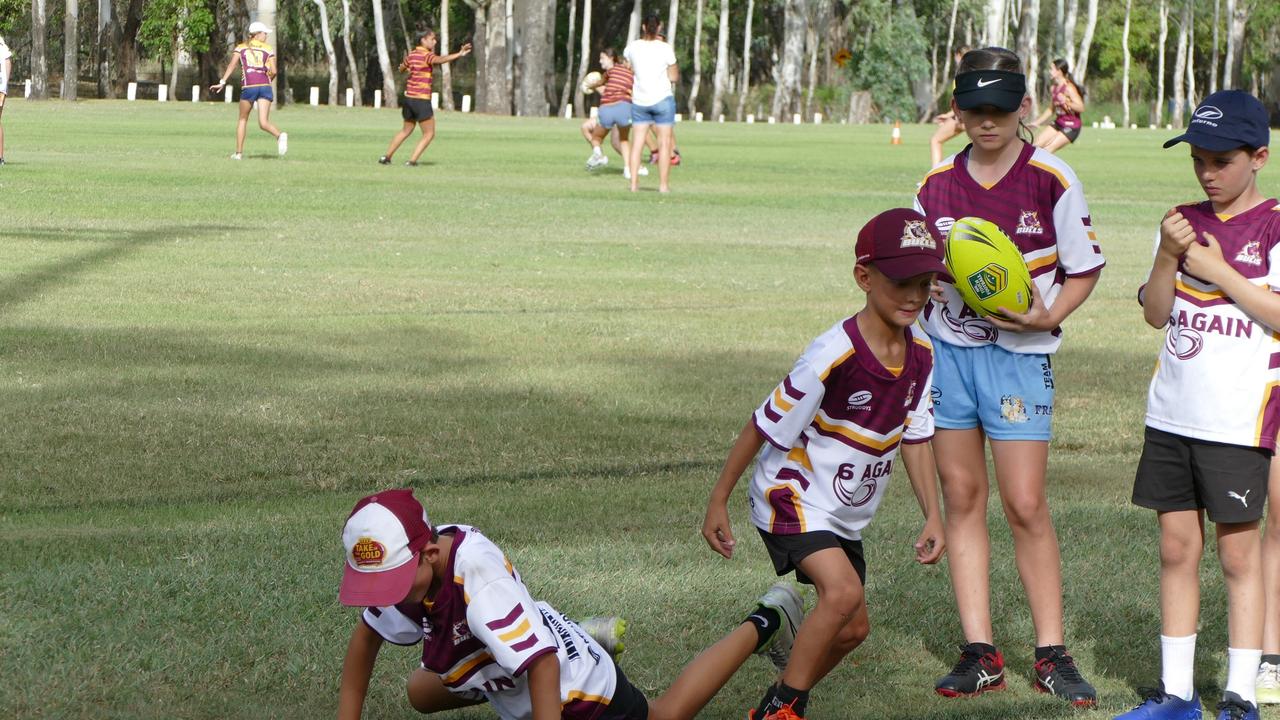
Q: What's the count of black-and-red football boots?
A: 2